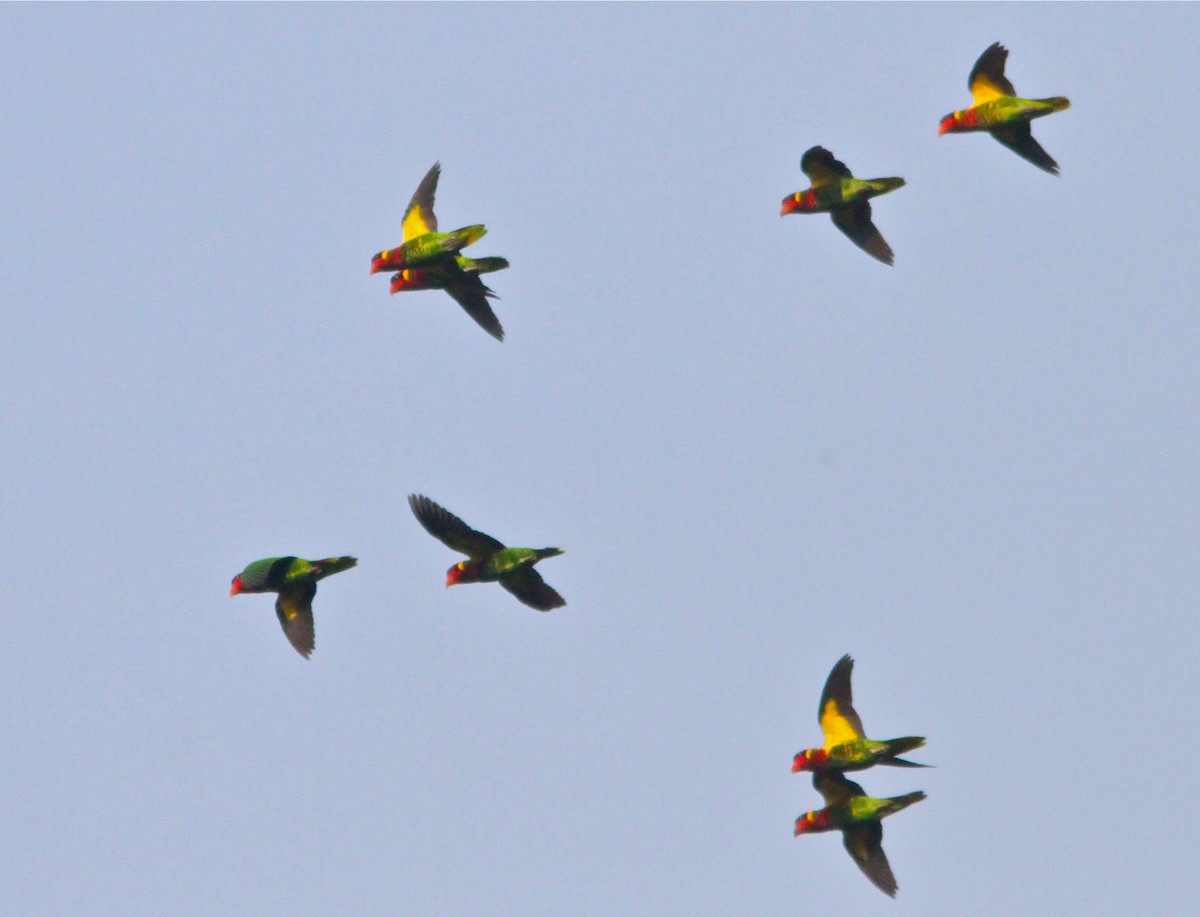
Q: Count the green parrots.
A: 8